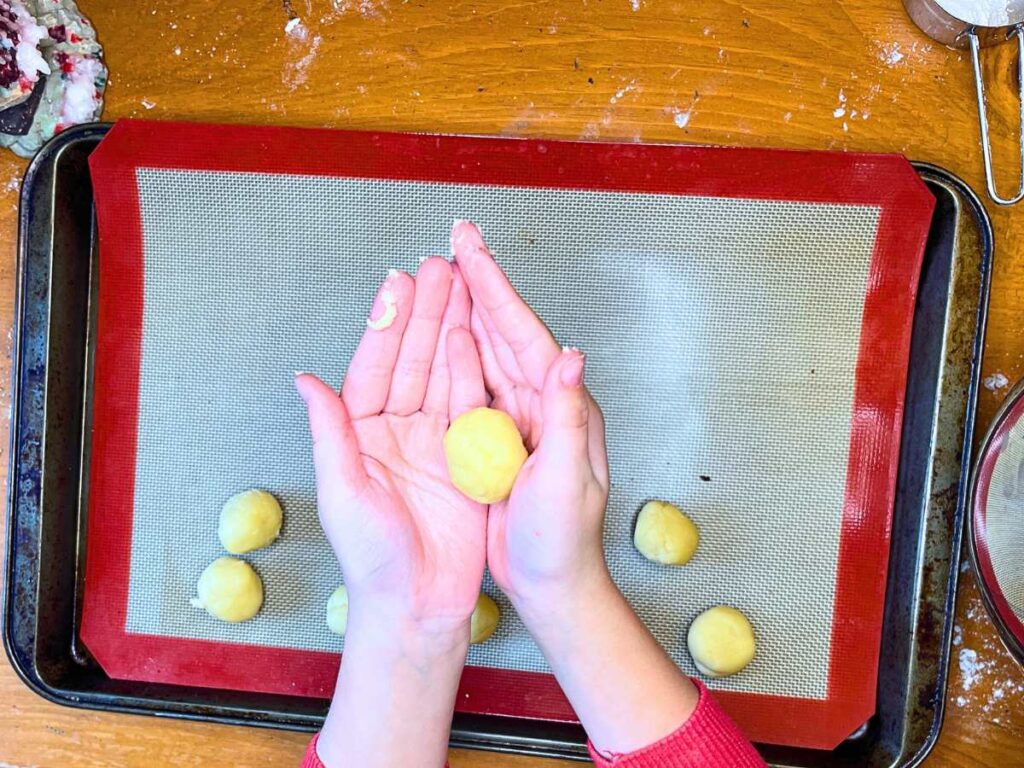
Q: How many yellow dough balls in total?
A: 7